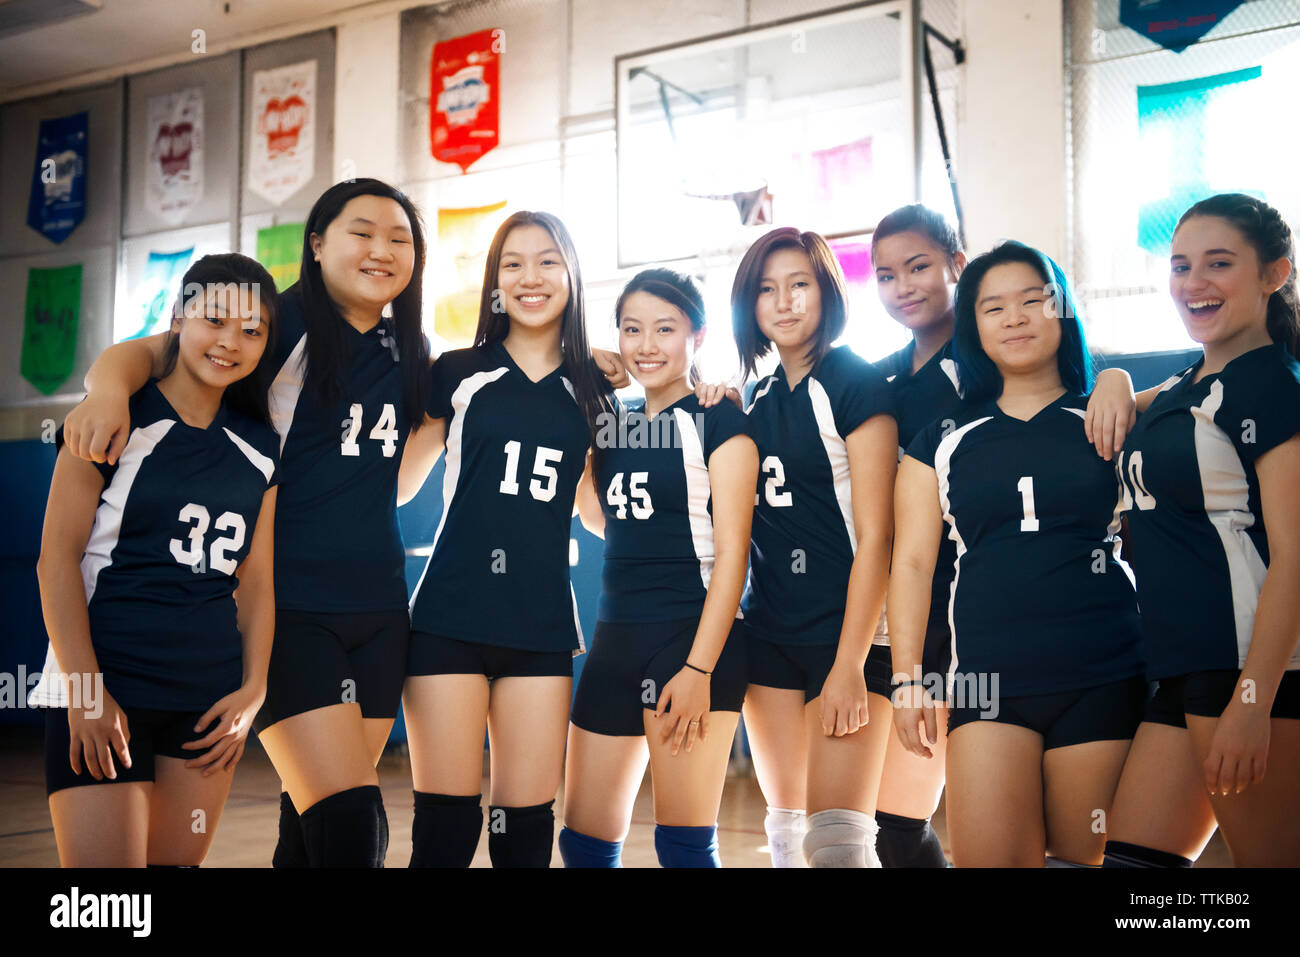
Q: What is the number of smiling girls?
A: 8